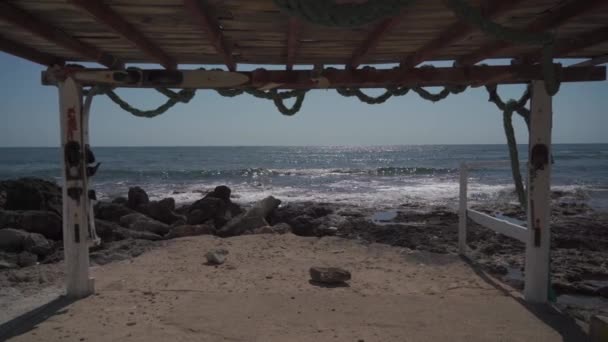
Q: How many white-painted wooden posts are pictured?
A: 3